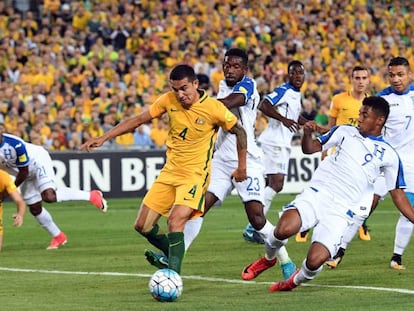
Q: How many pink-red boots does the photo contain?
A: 4